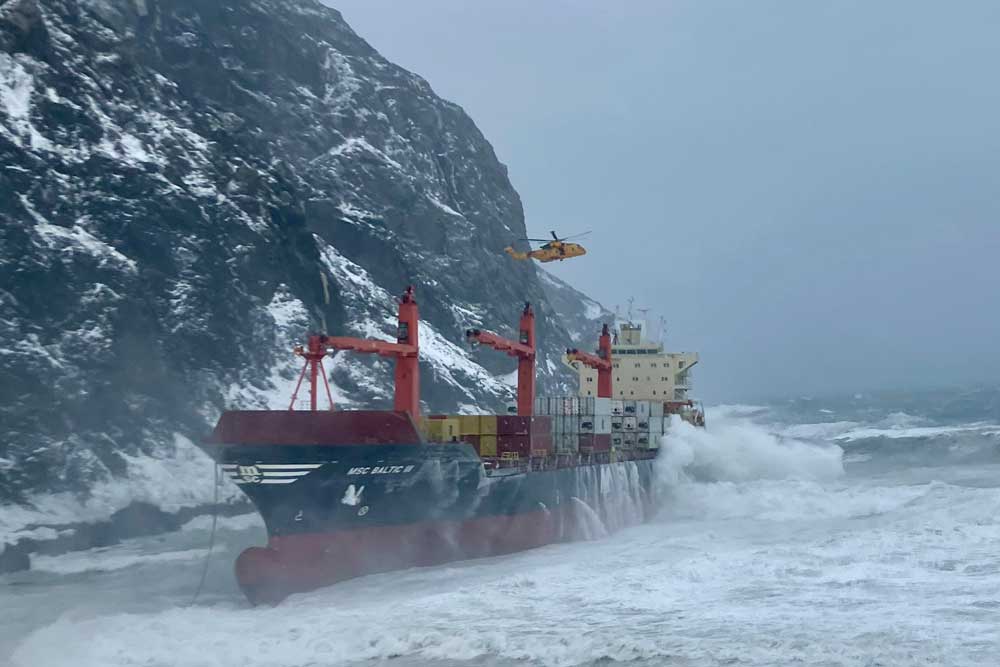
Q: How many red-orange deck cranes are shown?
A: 3